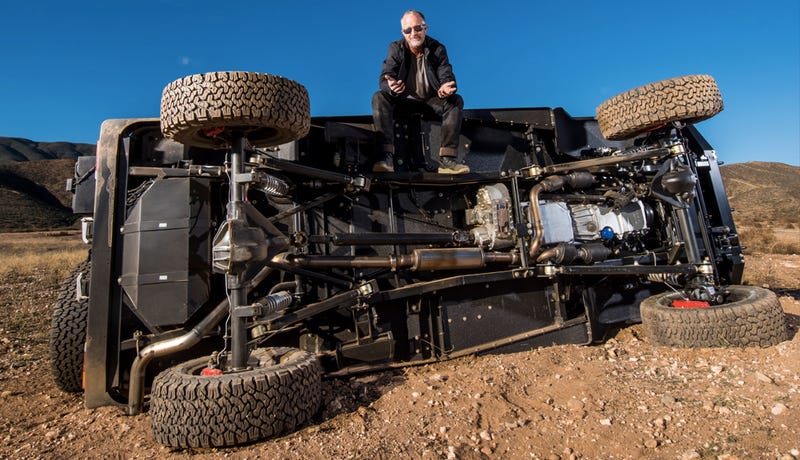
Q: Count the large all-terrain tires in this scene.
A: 5